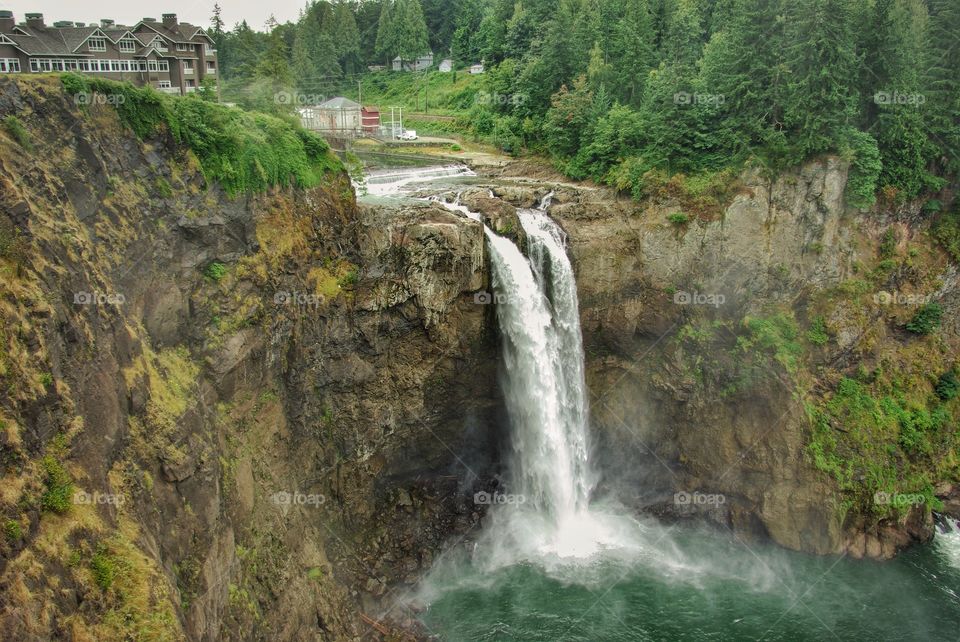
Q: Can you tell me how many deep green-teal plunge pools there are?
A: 1